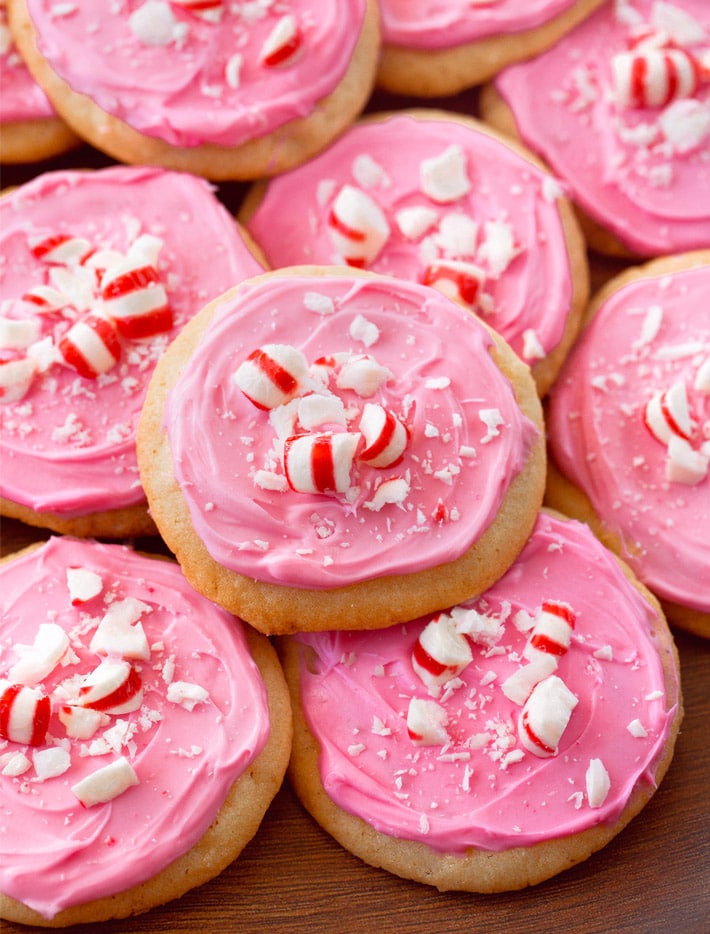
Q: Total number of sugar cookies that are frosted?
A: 10